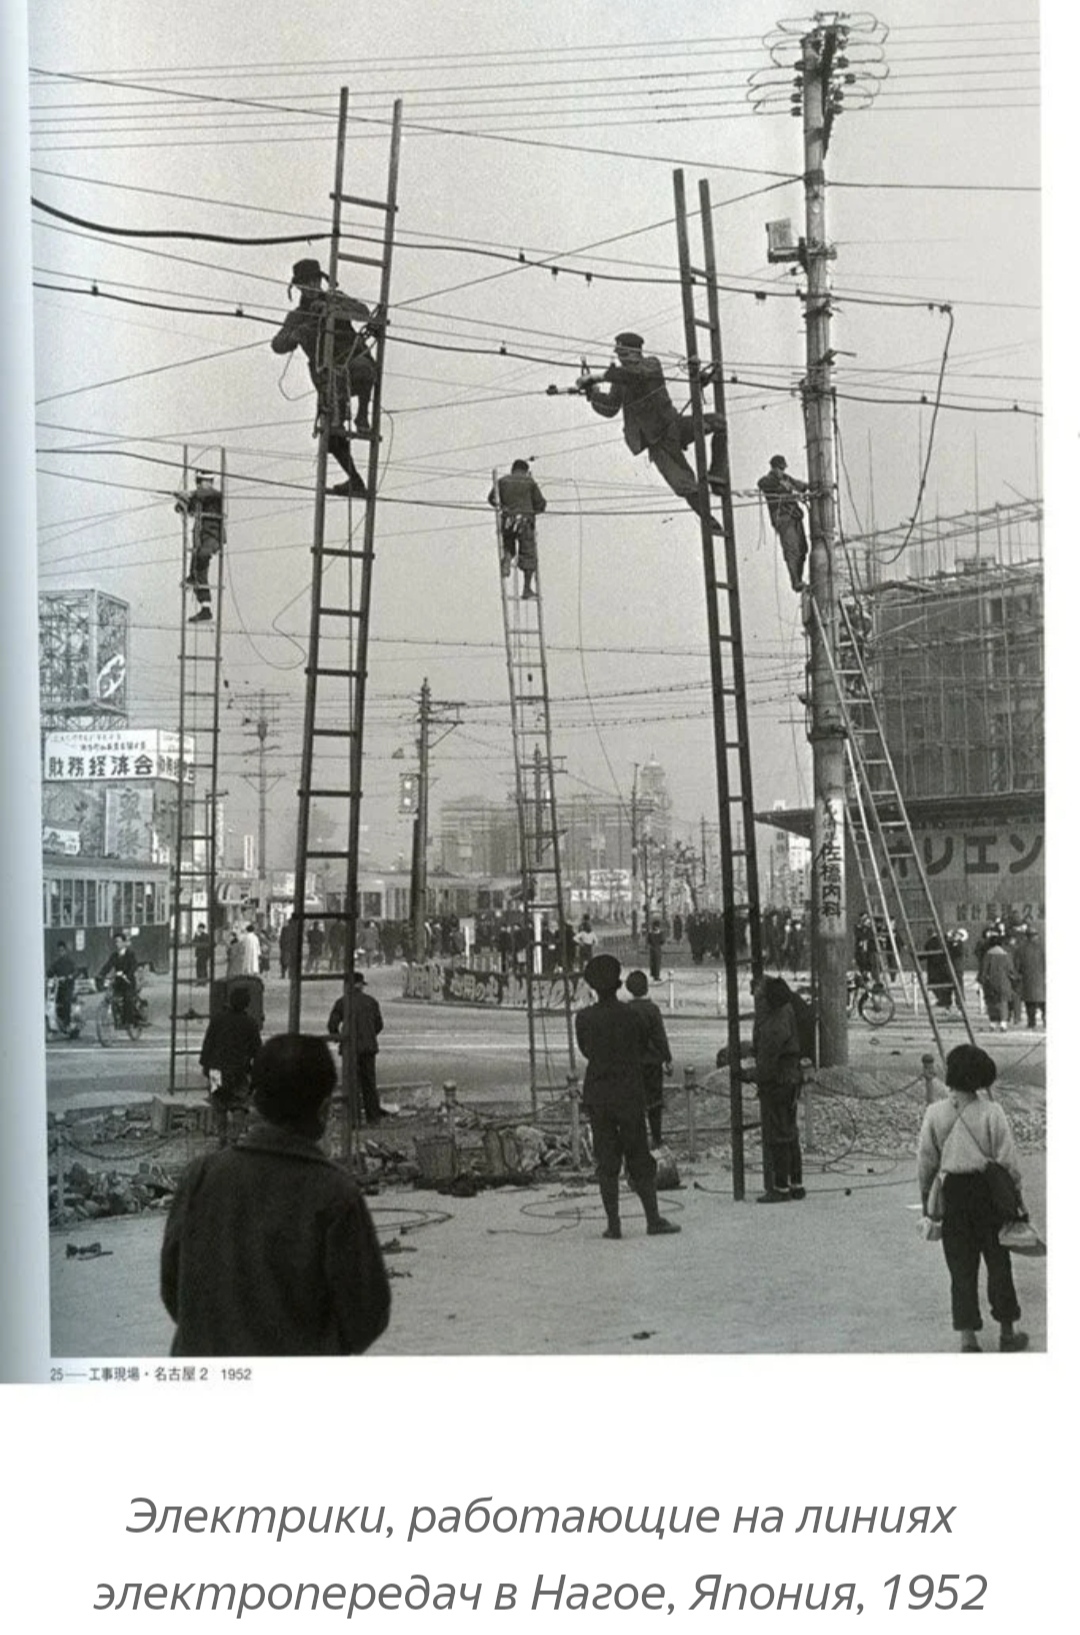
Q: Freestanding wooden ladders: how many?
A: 4